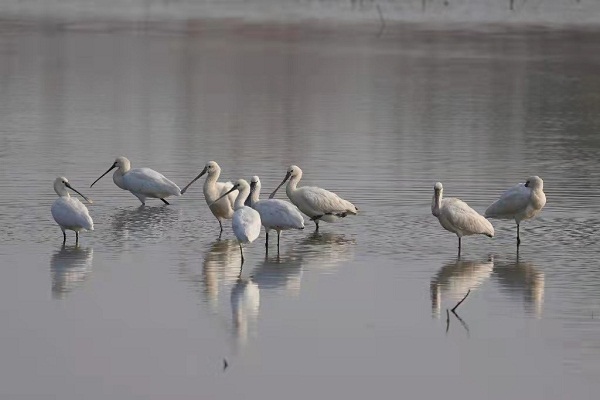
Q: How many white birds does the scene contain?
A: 8